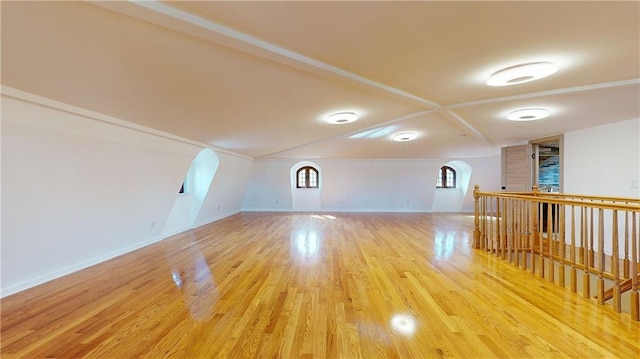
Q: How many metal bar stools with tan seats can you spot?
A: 0